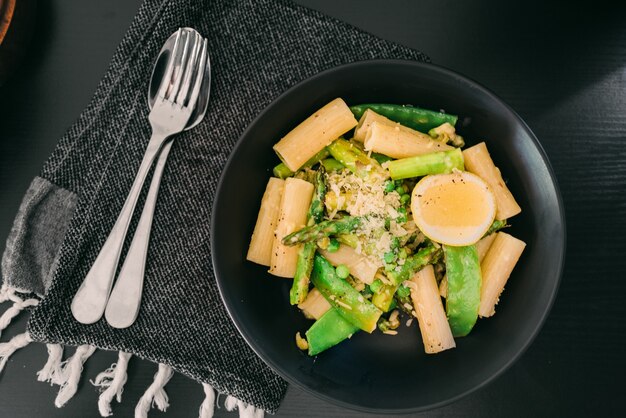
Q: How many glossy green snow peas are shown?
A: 4